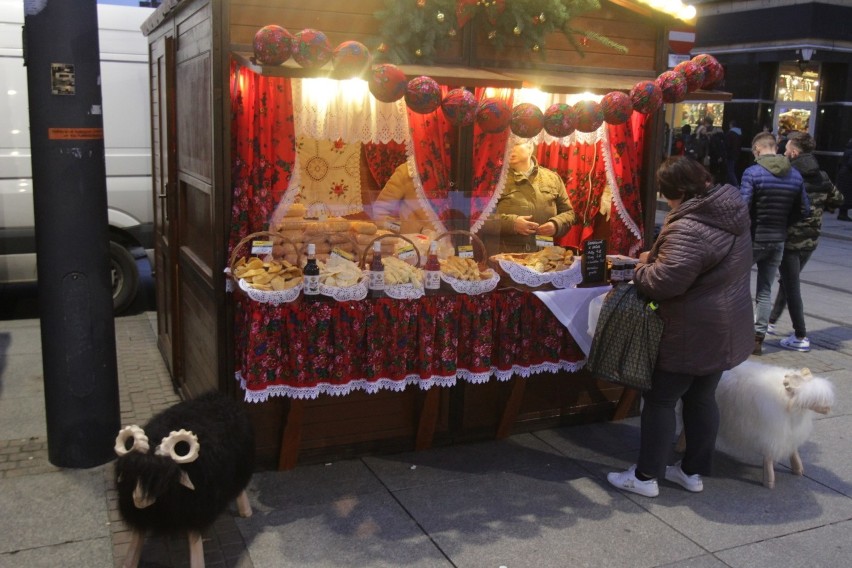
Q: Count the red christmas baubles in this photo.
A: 15